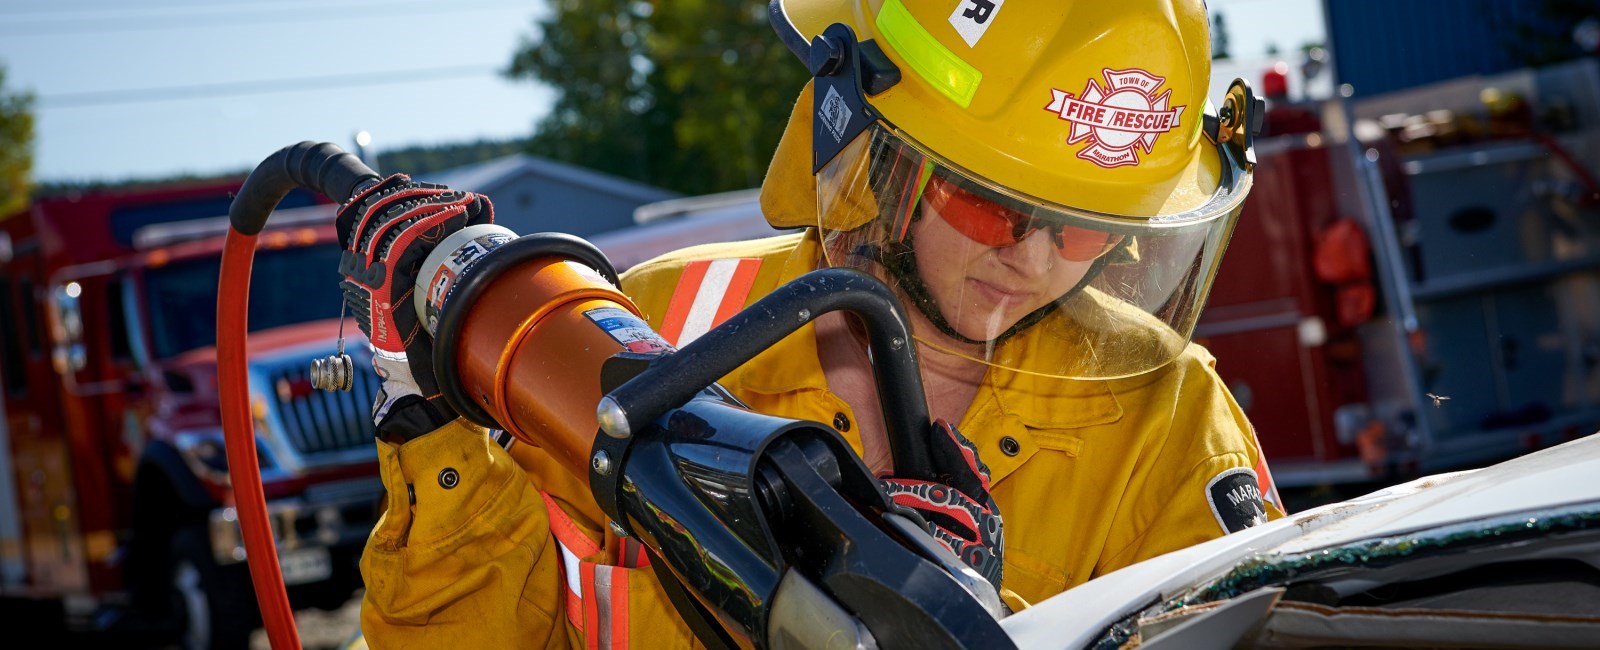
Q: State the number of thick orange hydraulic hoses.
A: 1